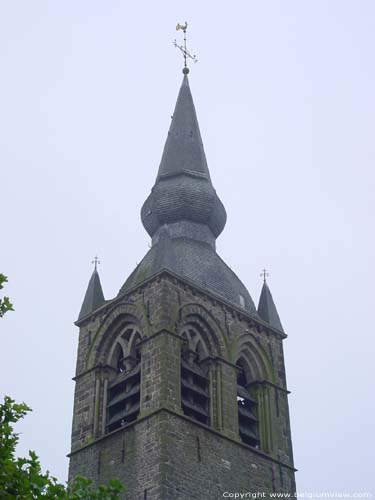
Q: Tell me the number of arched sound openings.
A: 3